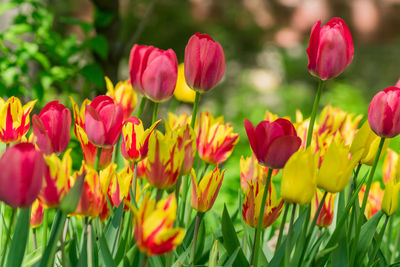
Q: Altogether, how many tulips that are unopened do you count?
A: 1